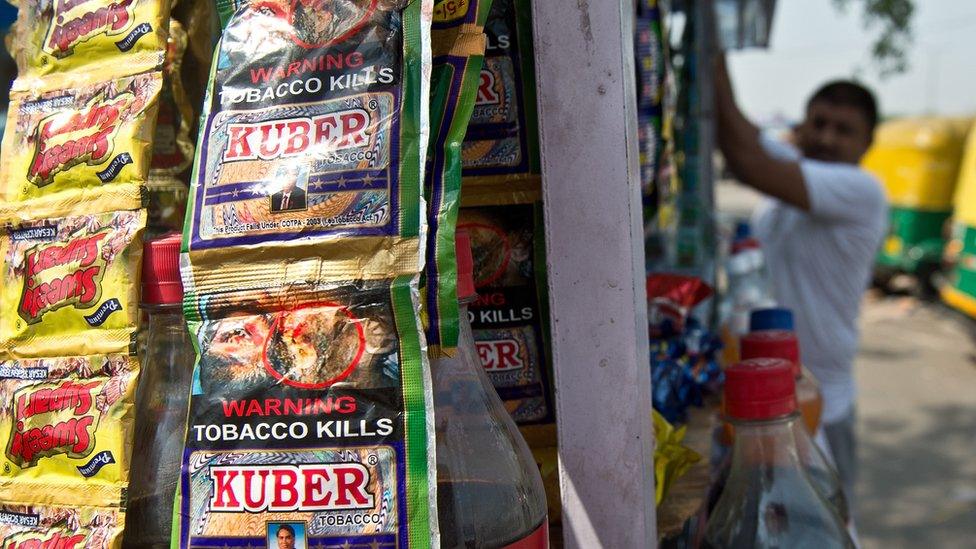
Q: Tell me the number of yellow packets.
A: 5